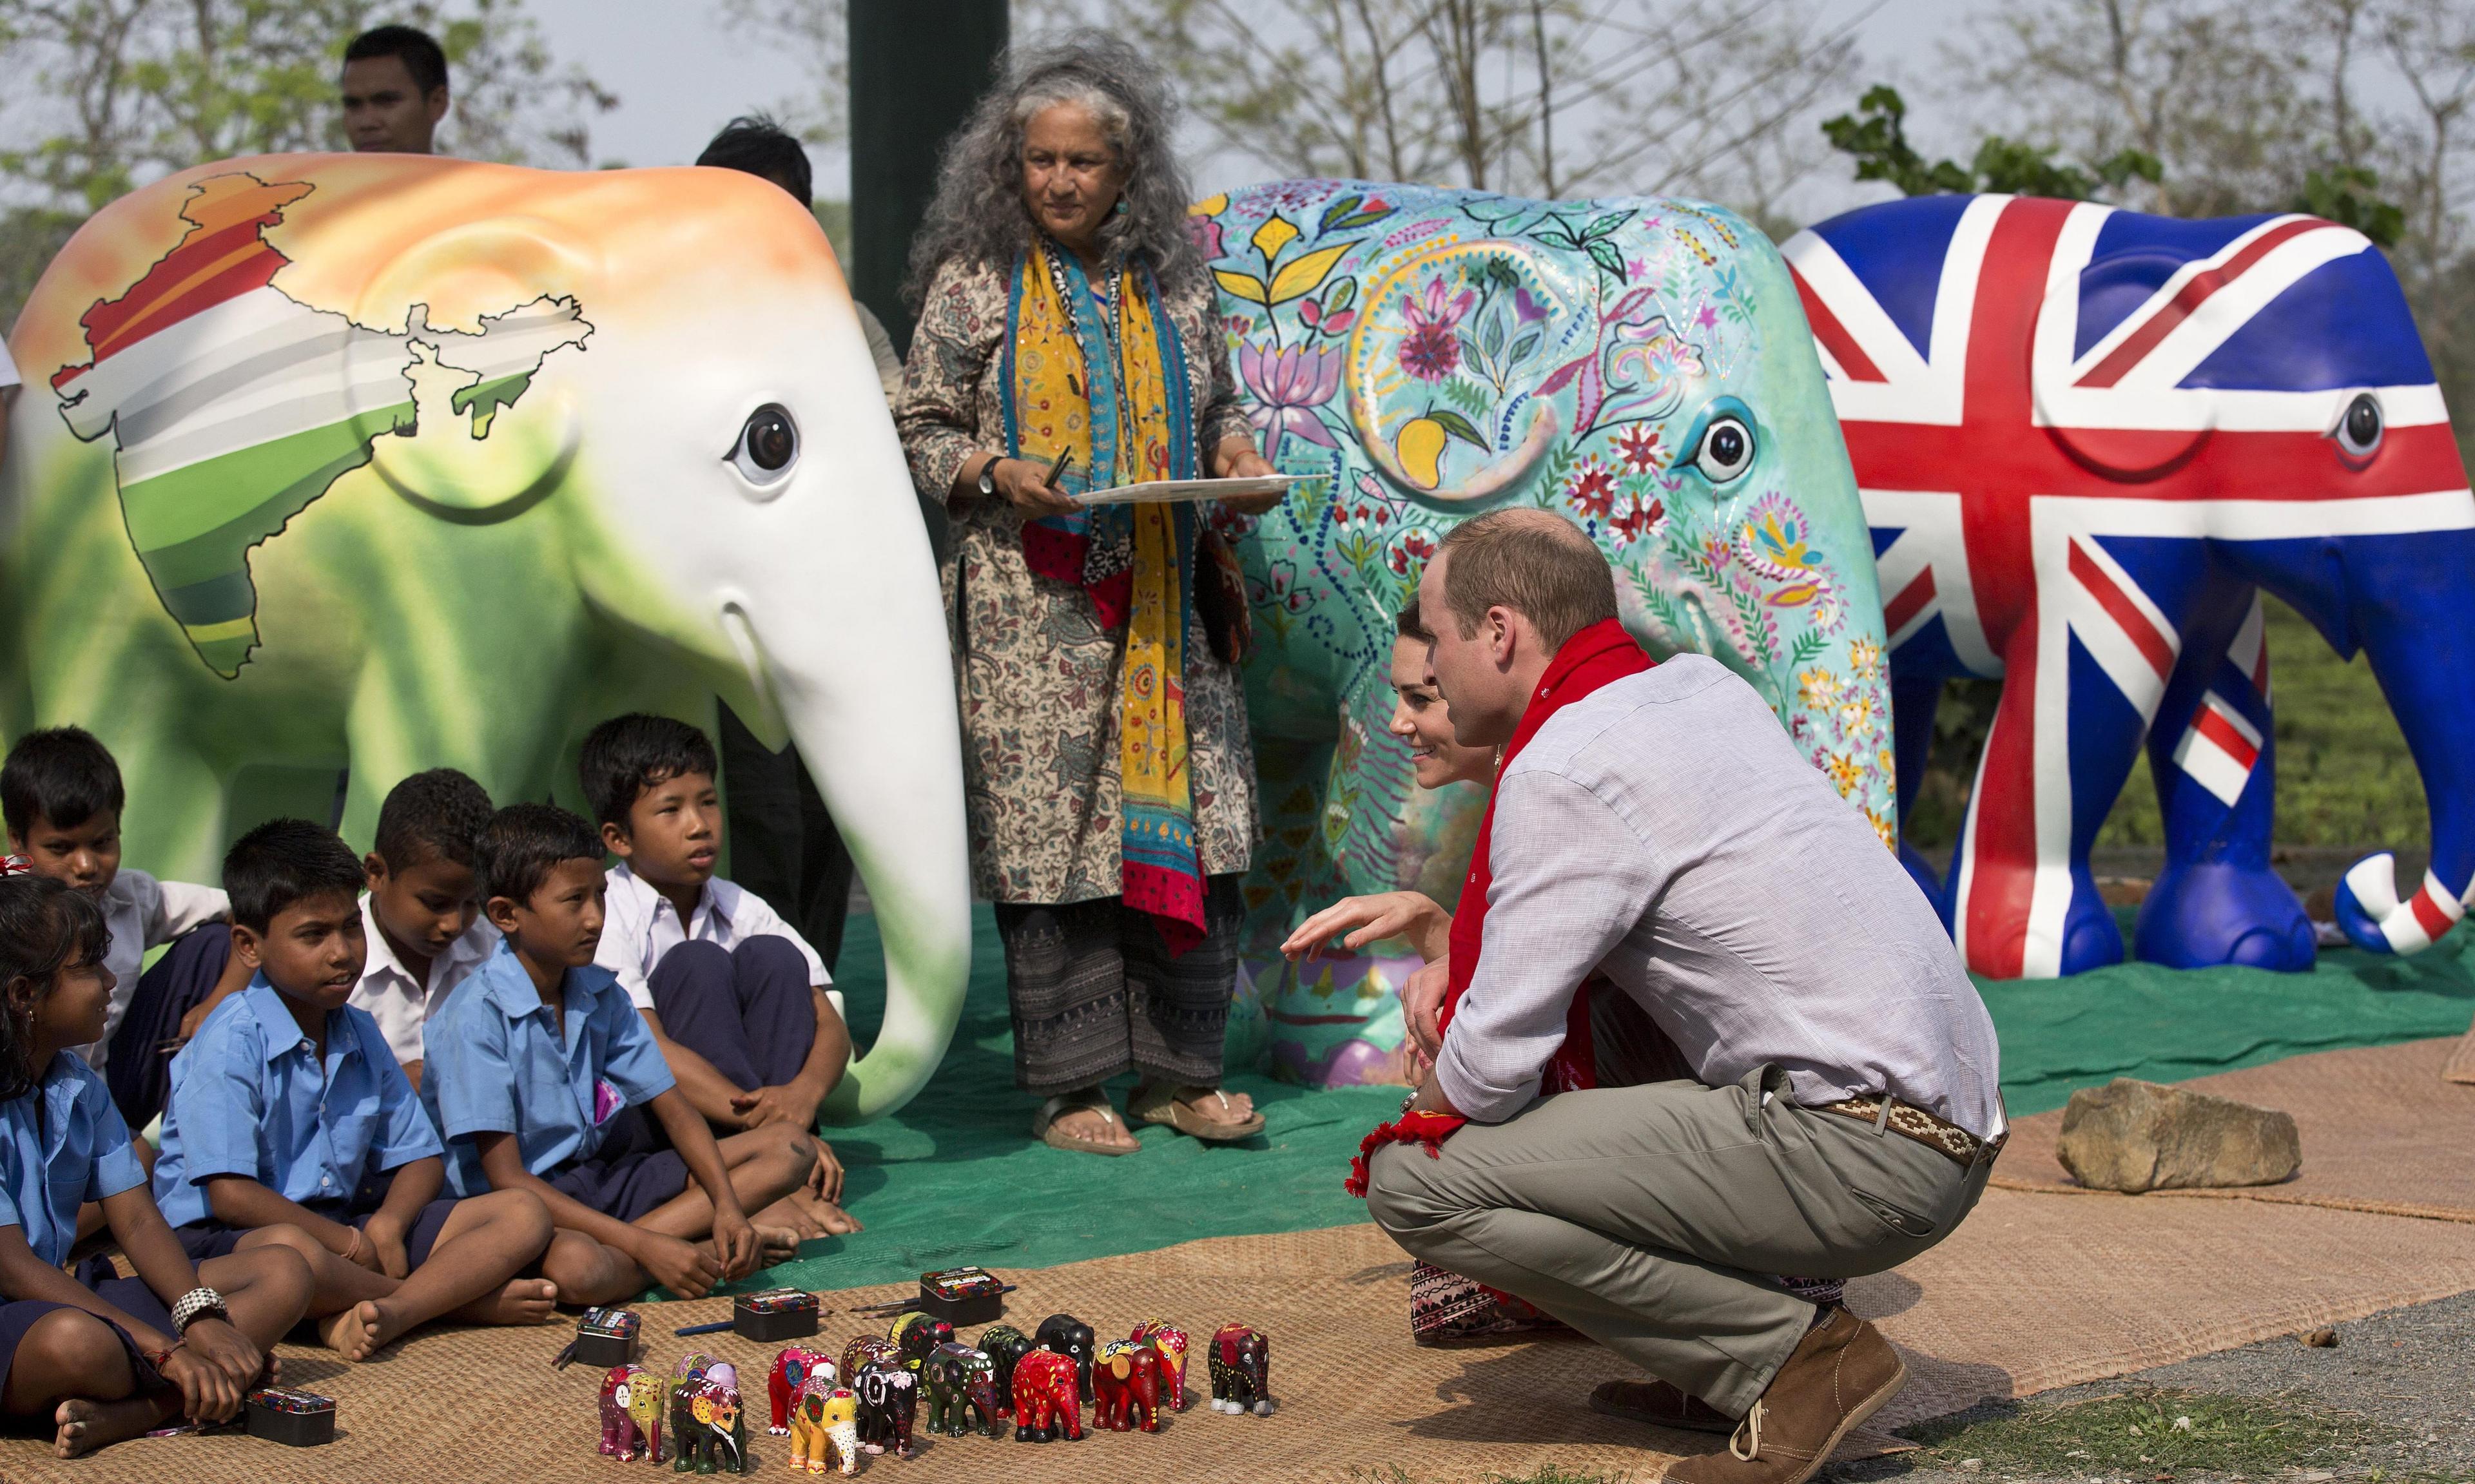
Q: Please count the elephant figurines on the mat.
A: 15